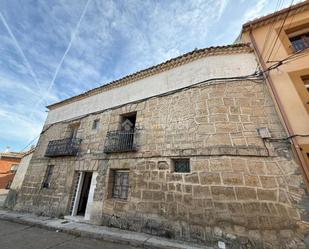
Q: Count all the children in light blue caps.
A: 0